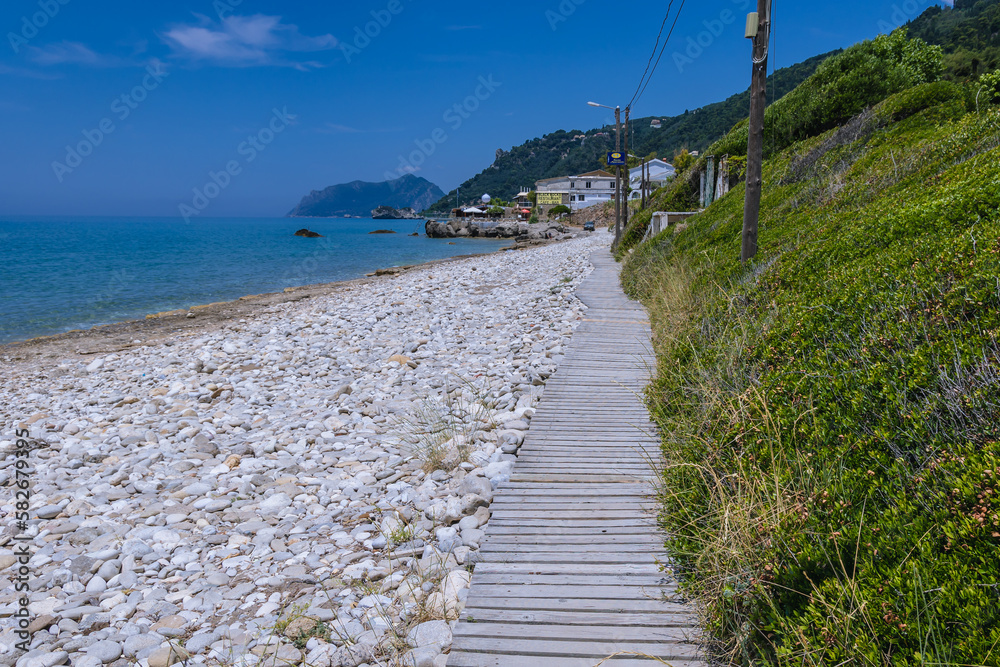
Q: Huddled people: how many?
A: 0